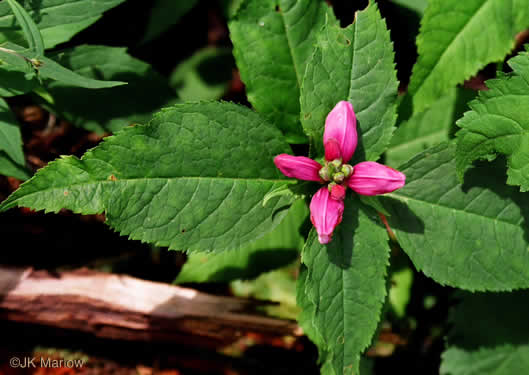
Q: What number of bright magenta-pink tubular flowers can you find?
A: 4